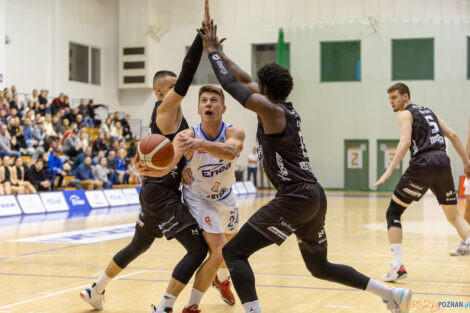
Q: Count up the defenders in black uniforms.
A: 3